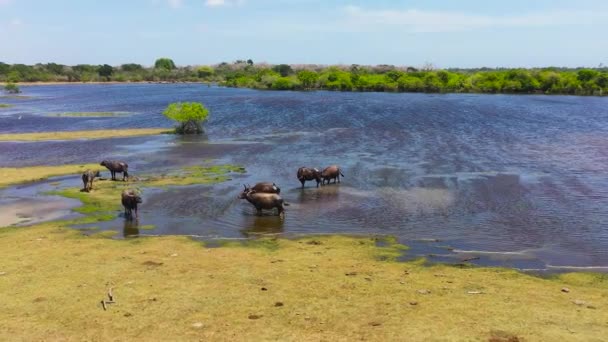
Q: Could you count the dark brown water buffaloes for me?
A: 7